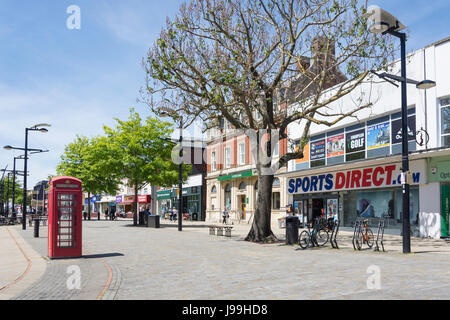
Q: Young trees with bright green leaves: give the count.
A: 2